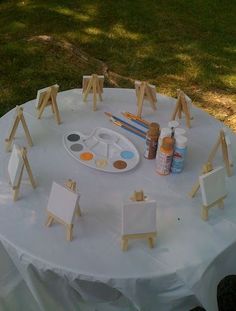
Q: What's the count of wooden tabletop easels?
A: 10